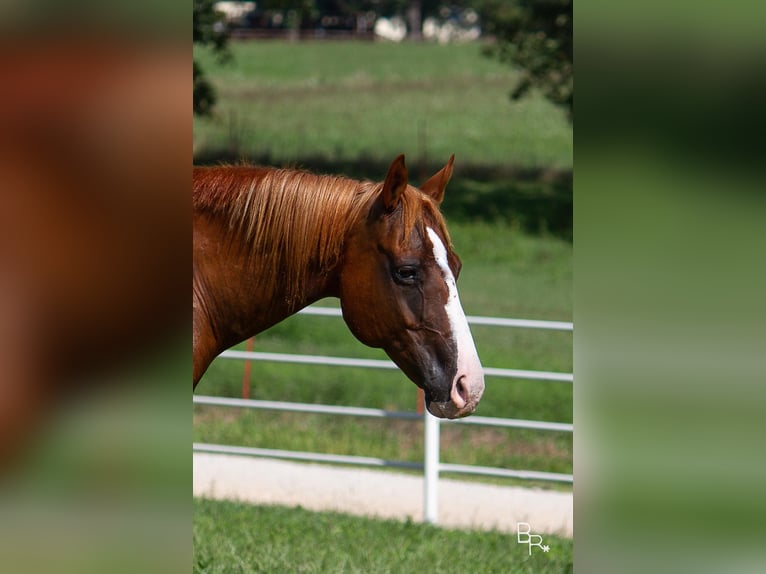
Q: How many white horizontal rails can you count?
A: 4